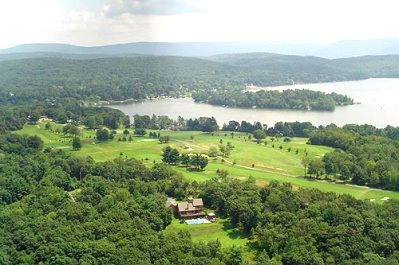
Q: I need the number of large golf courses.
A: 1